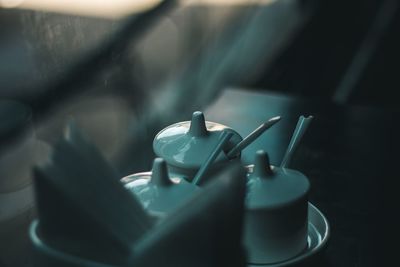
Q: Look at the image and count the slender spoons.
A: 3